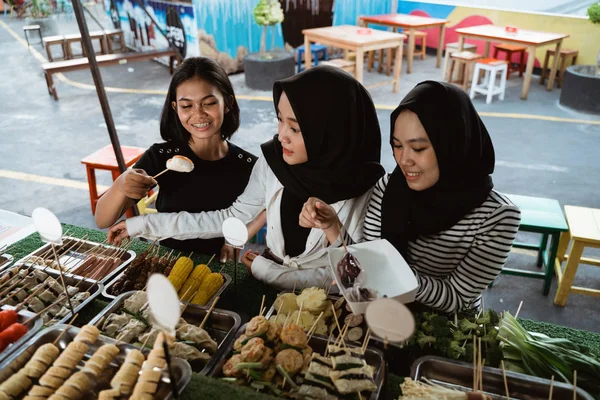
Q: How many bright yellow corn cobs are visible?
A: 3